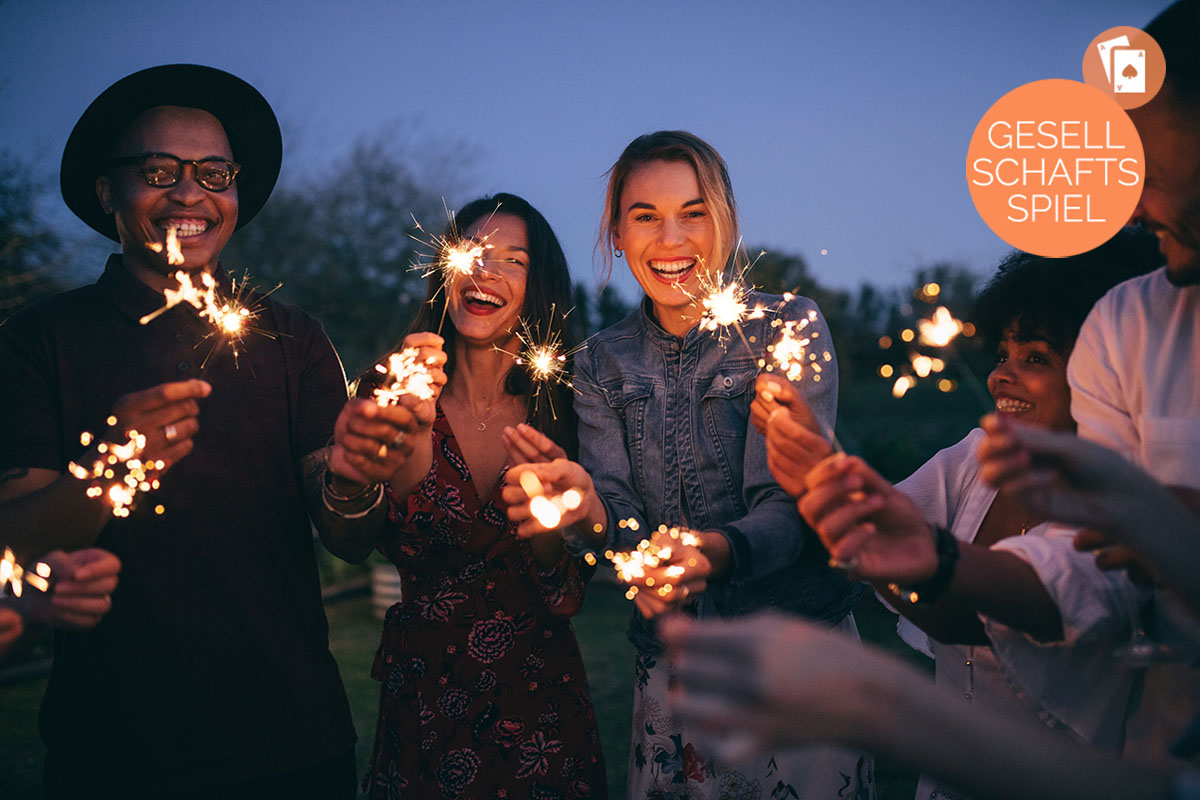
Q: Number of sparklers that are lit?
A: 11